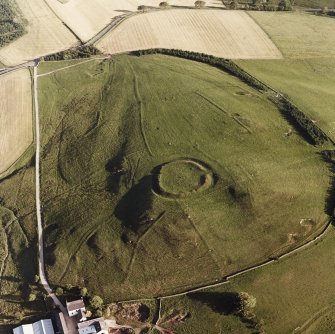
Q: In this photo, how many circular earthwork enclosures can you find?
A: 1